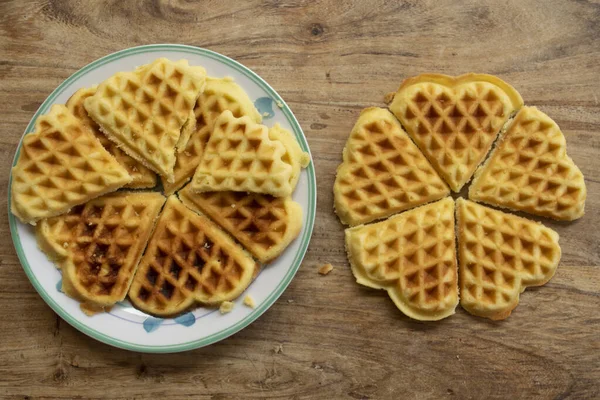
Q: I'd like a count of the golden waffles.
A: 13